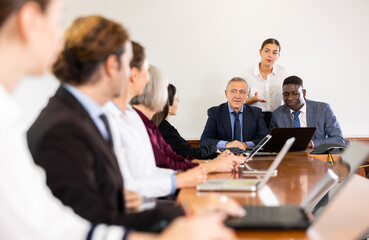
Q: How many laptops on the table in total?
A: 5